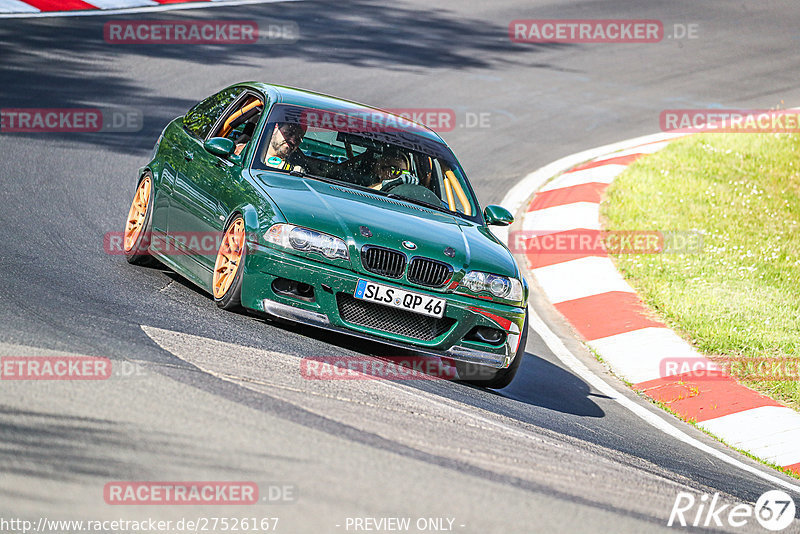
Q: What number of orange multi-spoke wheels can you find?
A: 2